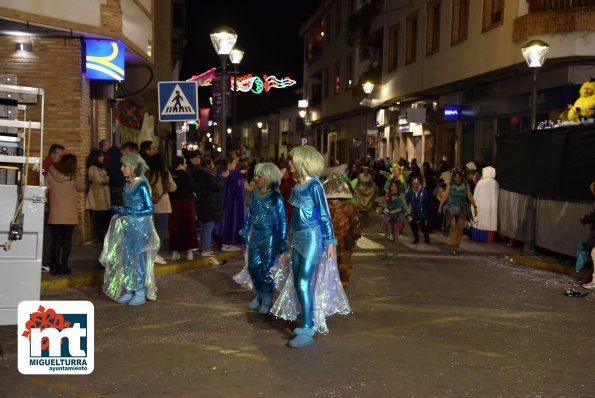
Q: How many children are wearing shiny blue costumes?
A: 3